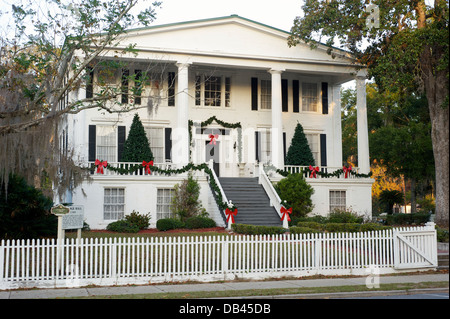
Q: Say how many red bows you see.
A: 7